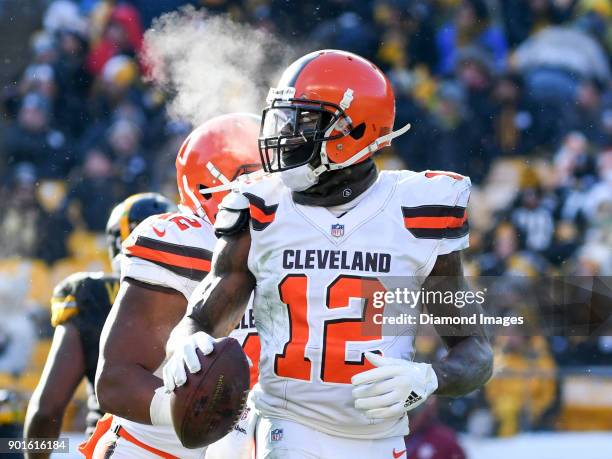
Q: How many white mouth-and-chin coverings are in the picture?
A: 1